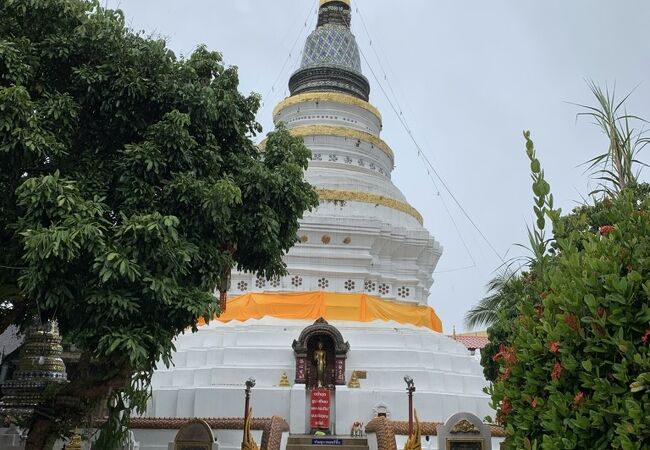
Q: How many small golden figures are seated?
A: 2